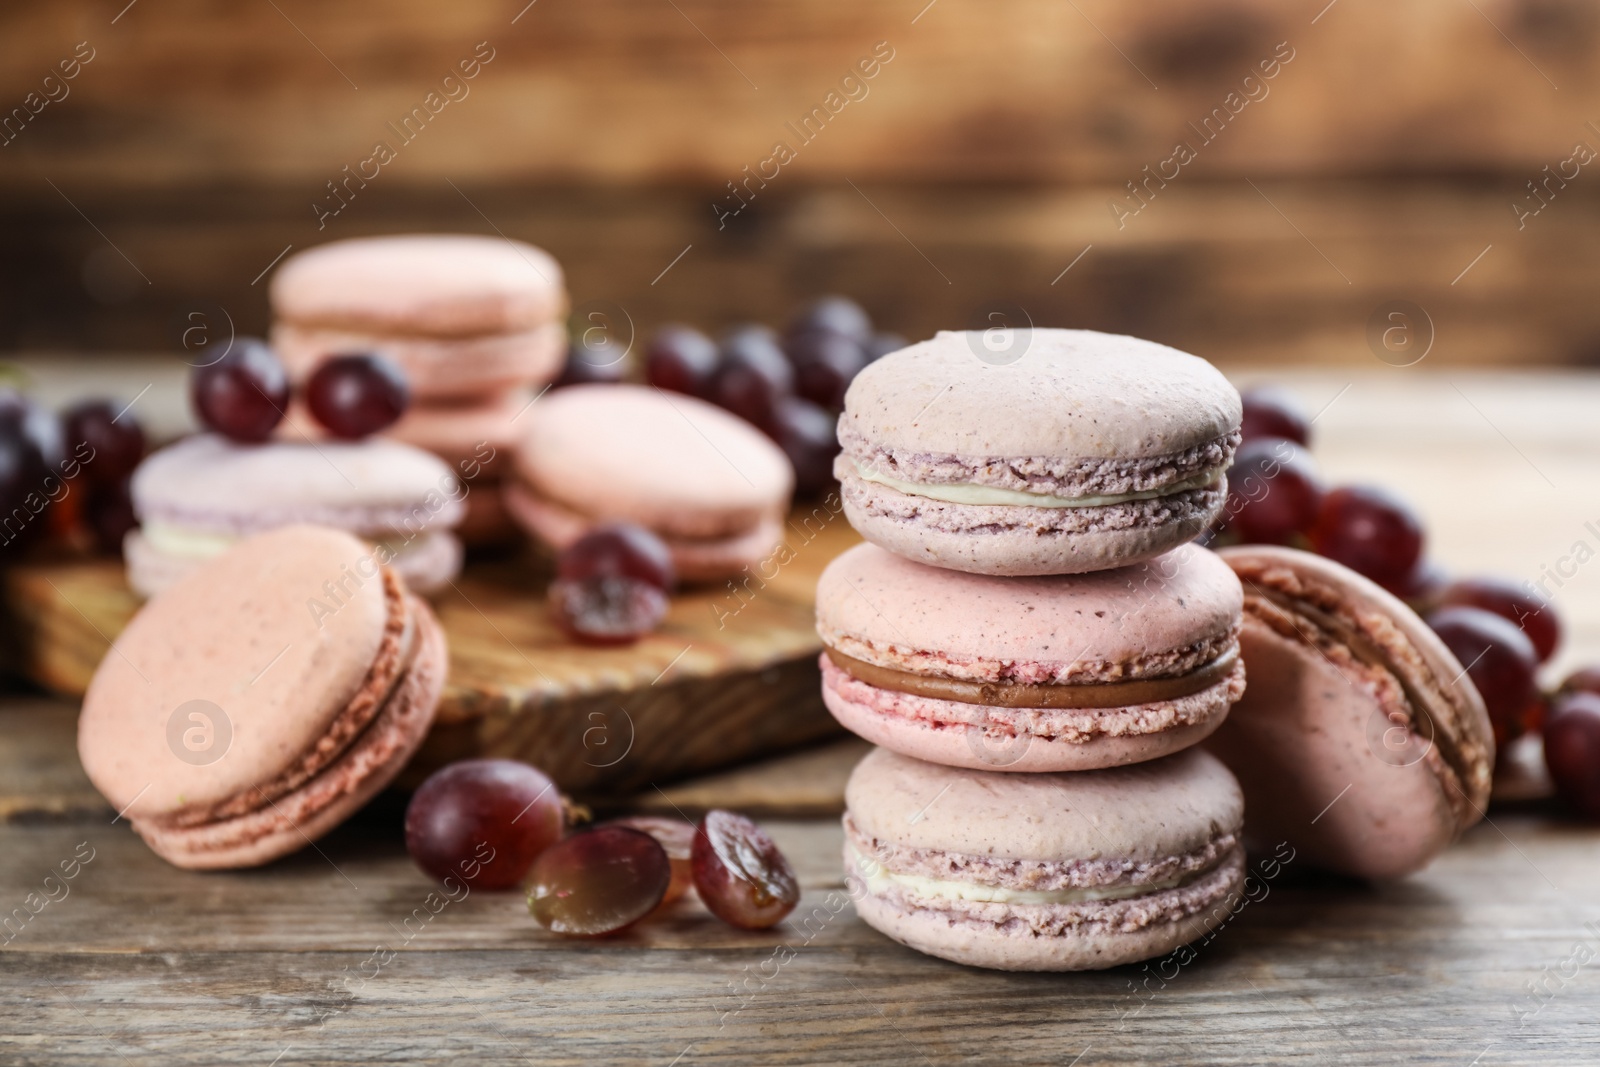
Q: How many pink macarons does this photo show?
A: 6